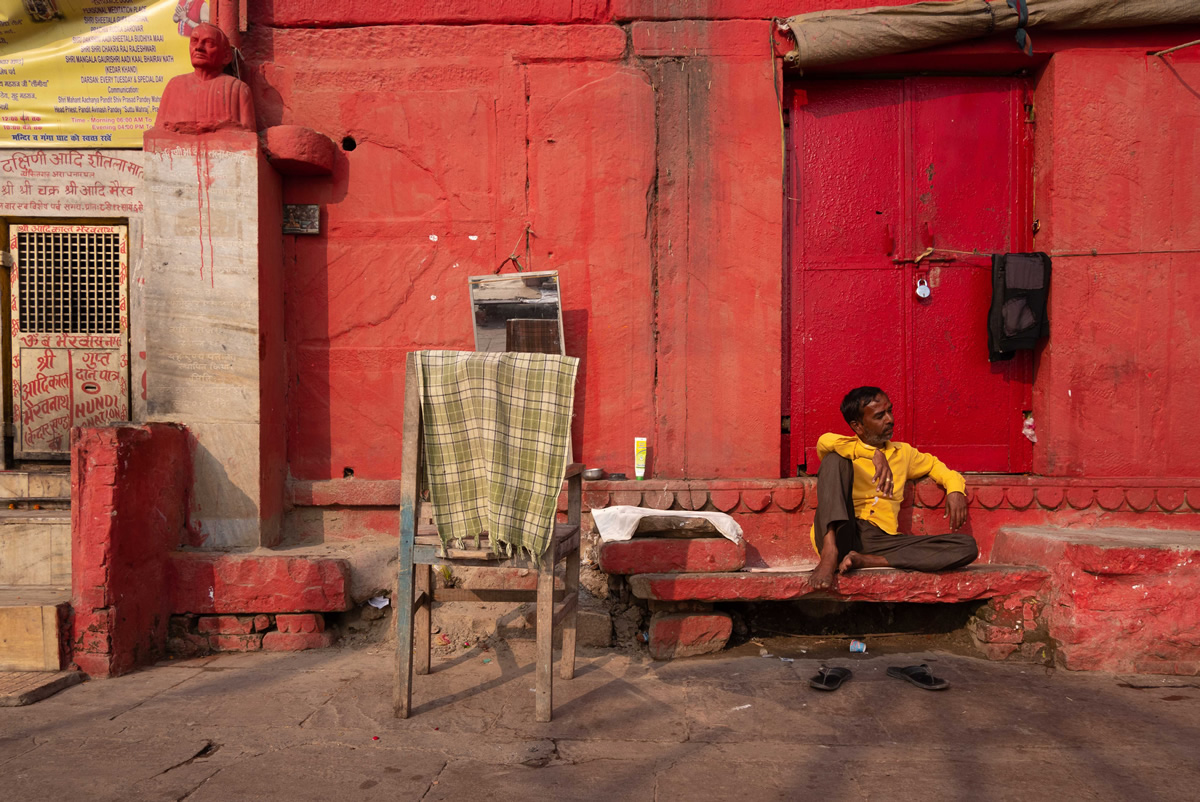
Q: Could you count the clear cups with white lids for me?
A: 0